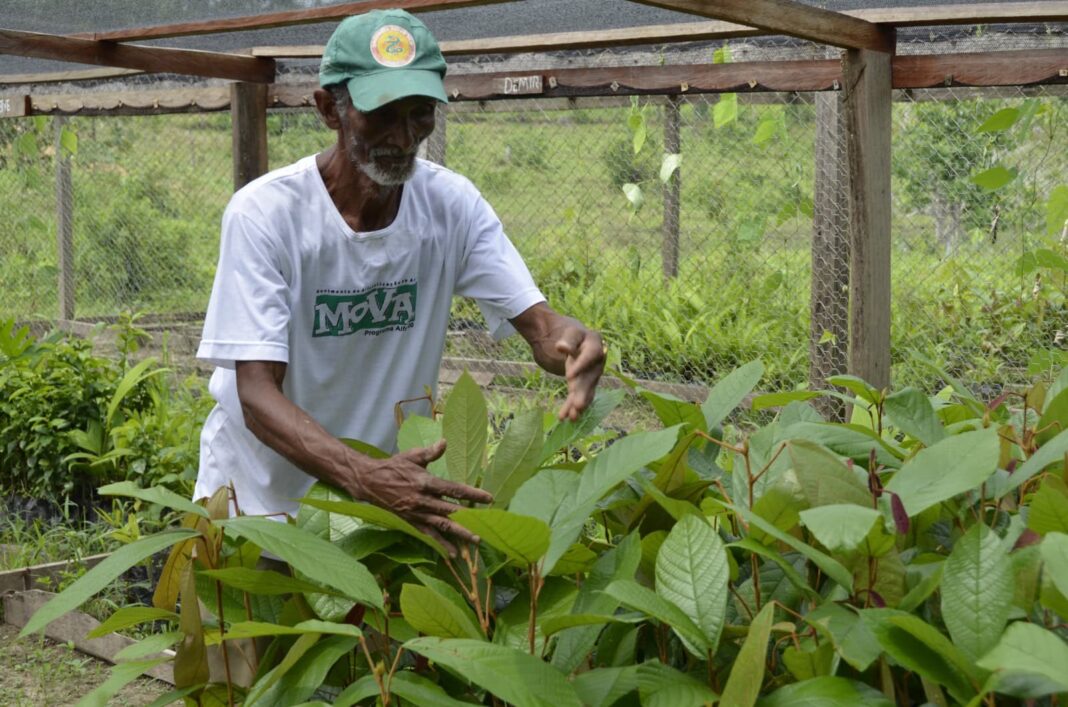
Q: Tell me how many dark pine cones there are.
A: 0